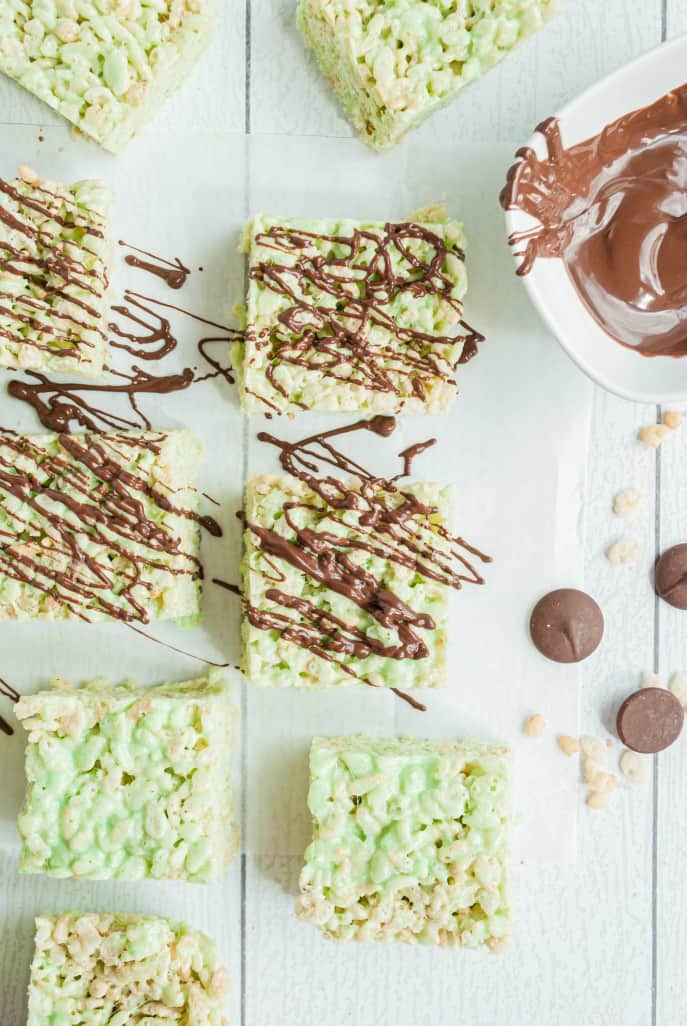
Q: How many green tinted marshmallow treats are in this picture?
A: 9